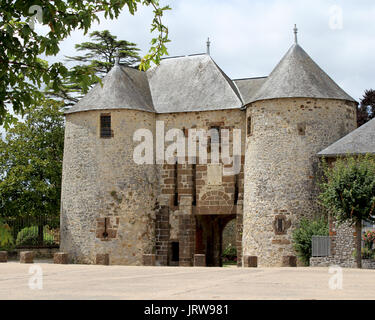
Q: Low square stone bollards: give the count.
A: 8